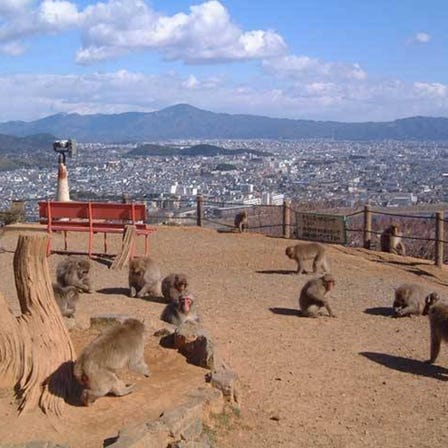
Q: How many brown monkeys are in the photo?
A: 12